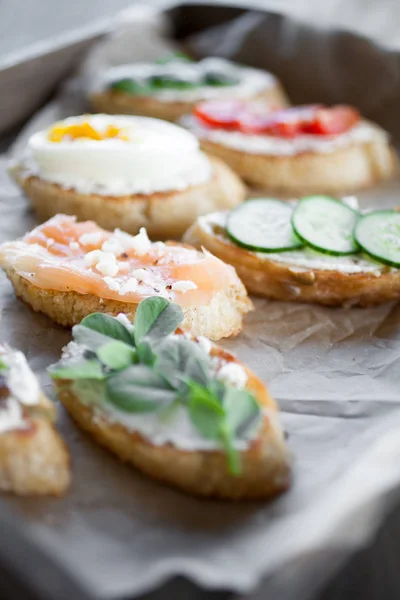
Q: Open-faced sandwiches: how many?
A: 7